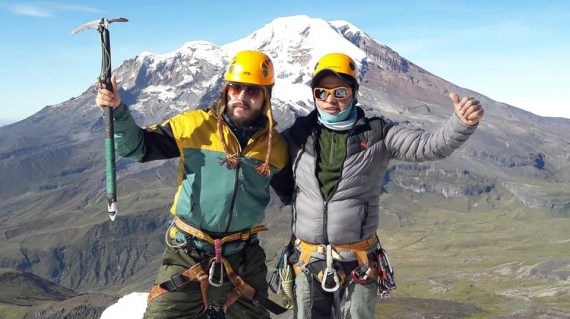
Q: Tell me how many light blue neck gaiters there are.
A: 1